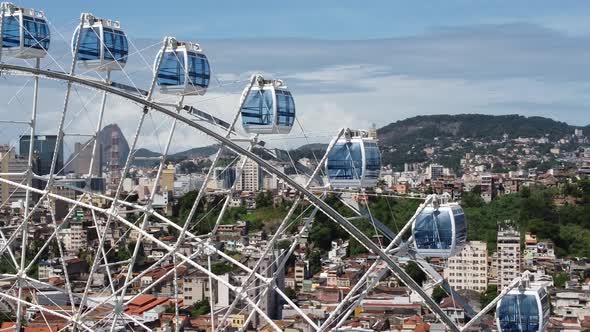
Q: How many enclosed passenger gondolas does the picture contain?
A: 7